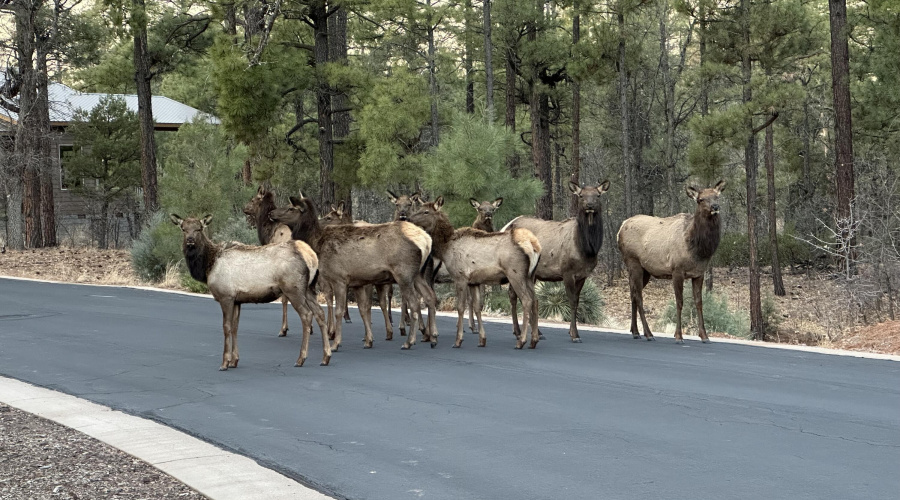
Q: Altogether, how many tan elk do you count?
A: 9